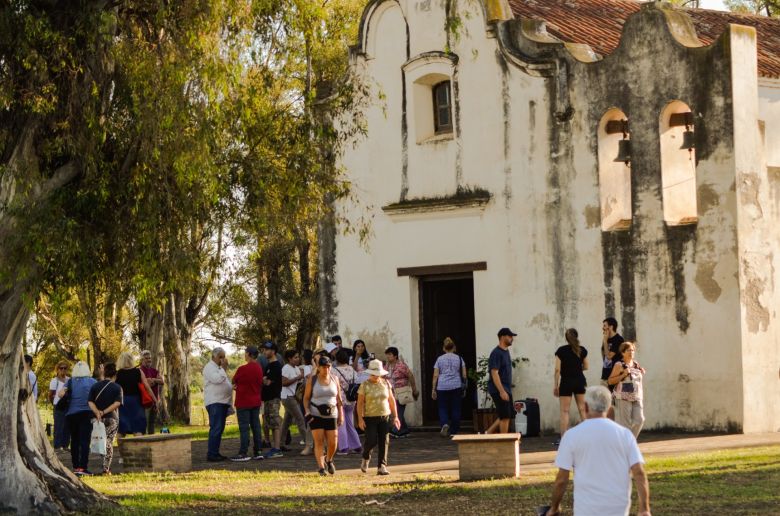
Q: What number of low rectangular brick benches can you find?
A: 2